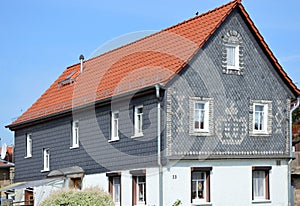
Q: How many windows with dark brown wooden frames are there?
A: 4